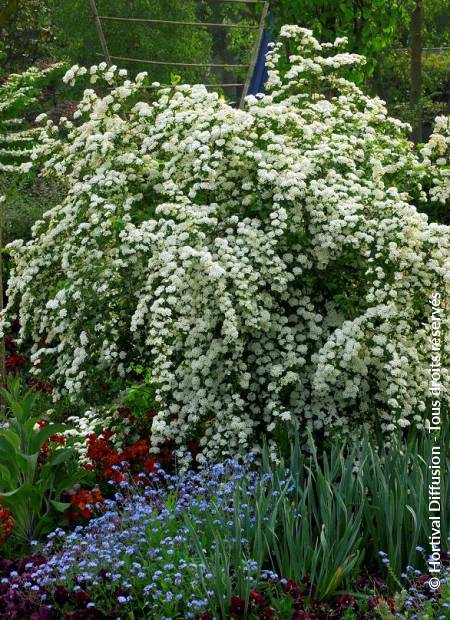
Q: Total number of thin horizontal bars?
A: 4